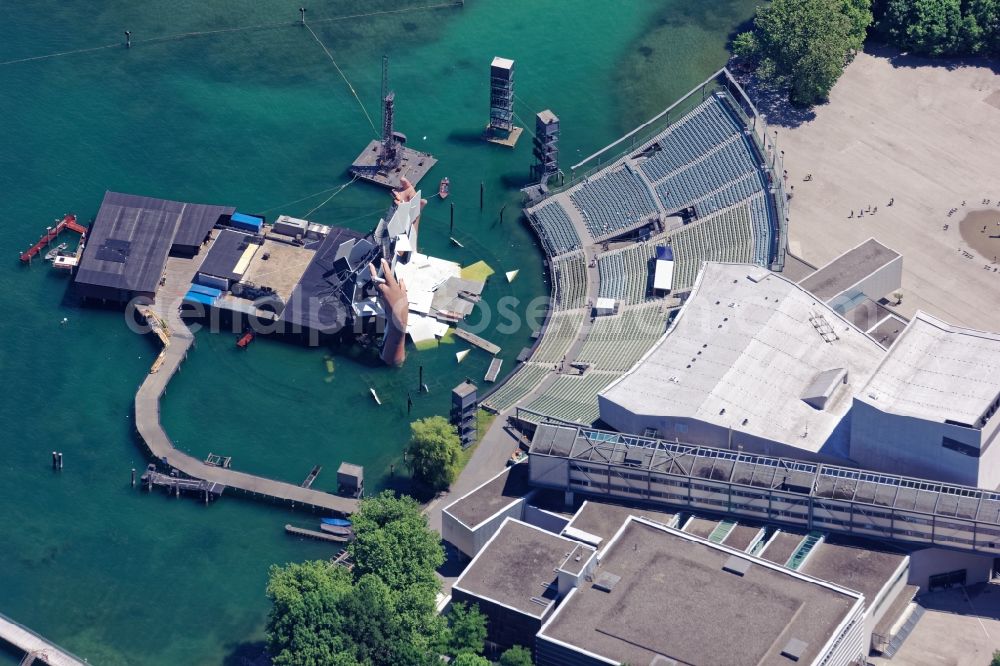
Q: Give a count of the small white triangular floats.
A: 2